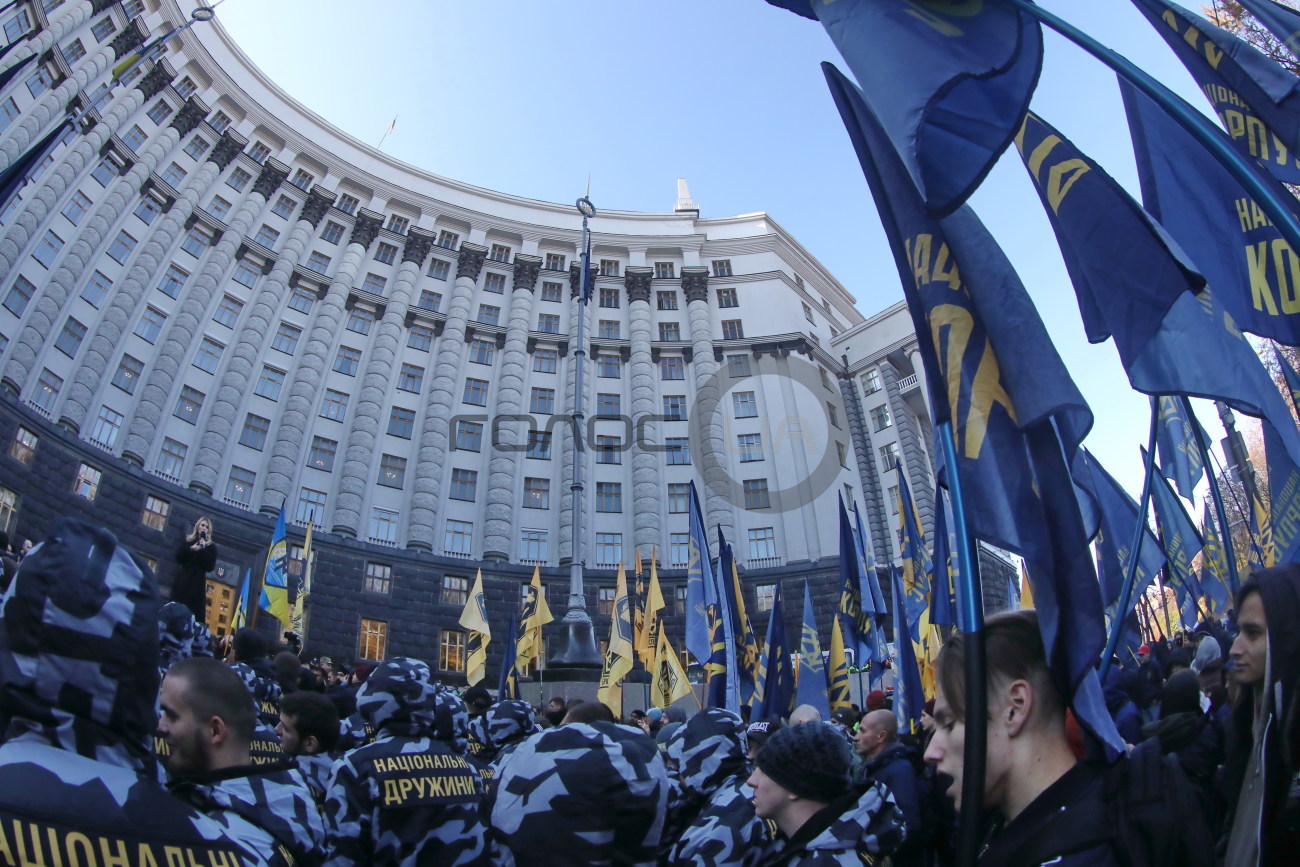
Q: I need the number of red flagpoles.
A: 0